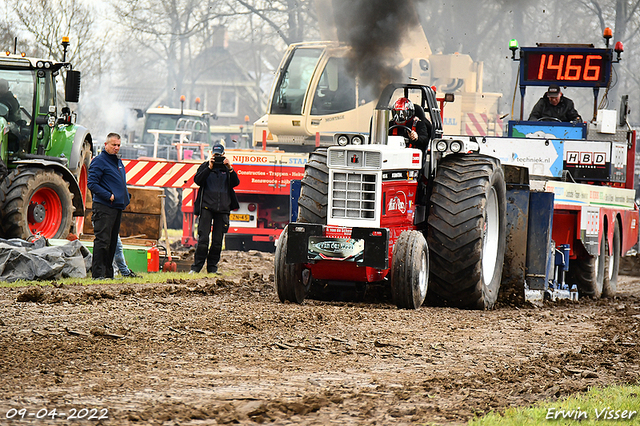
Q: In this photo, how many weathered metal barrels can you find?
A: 0